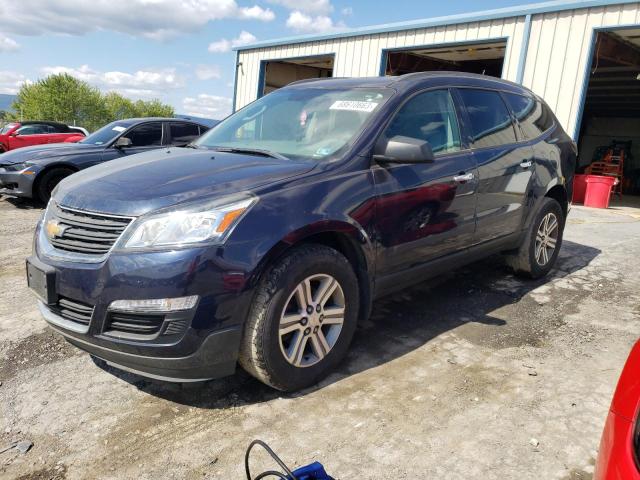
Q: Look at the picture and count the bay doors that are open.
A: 3